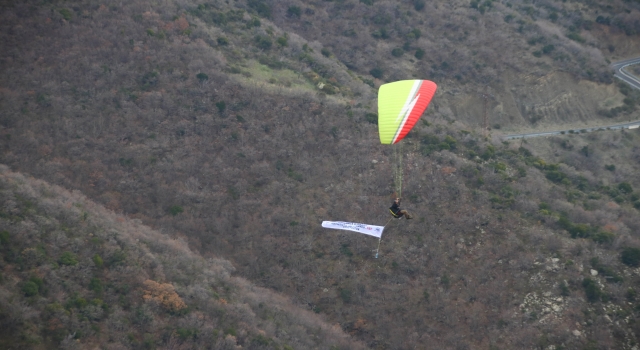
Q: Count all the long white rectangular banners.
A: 1